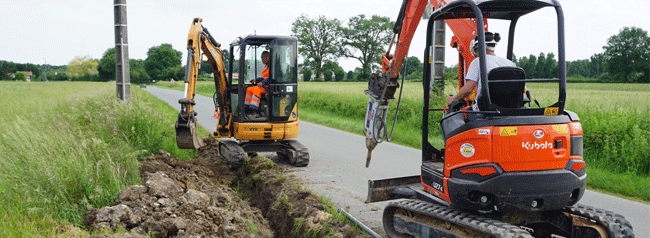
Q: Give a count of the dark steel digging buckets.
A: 1